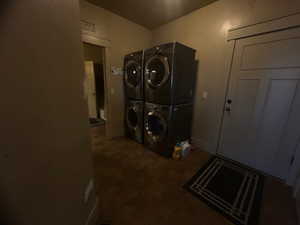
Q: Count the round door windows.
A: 4